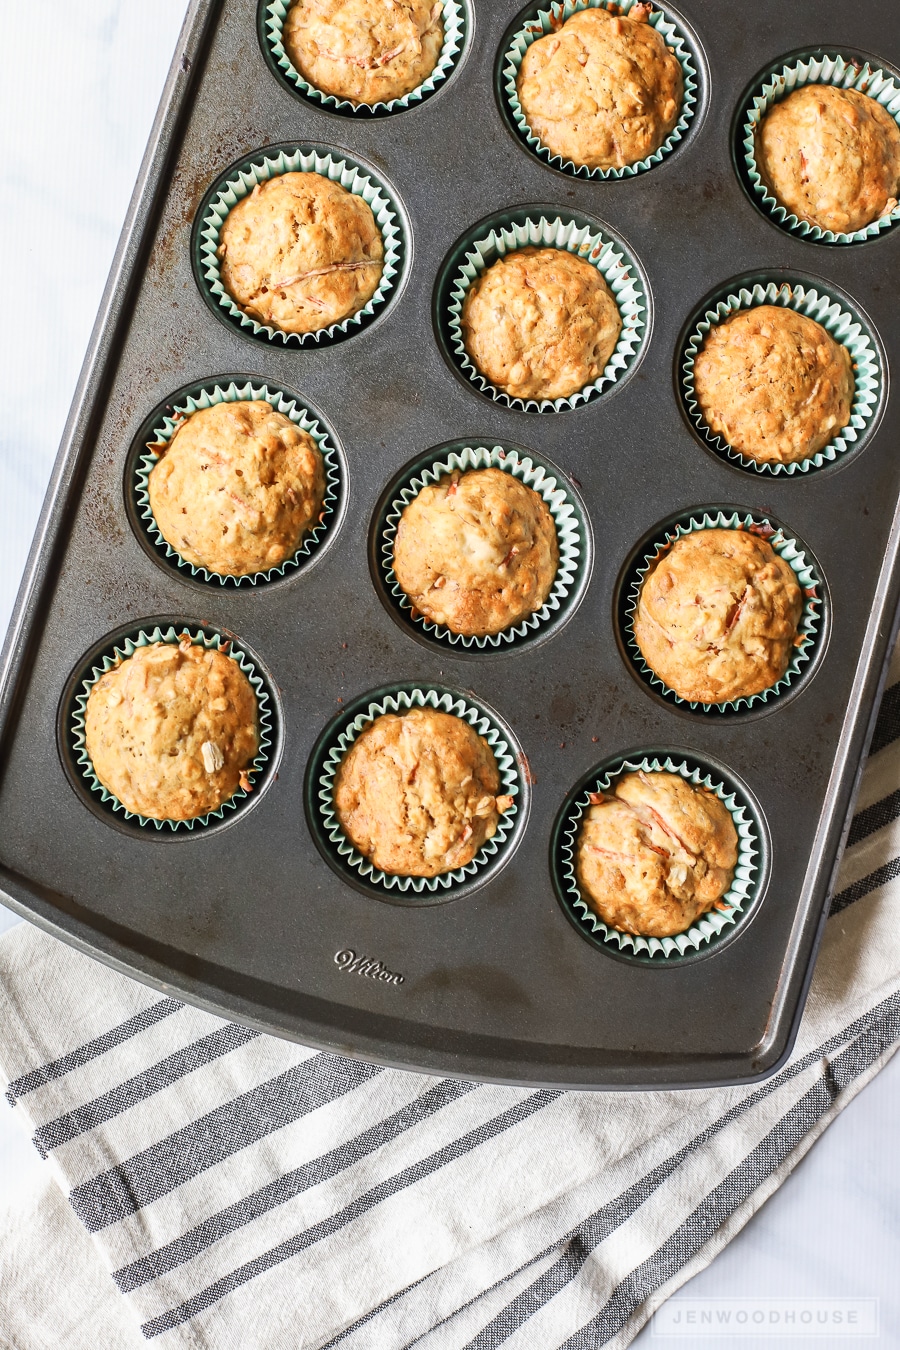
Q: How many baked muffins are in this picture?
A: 12